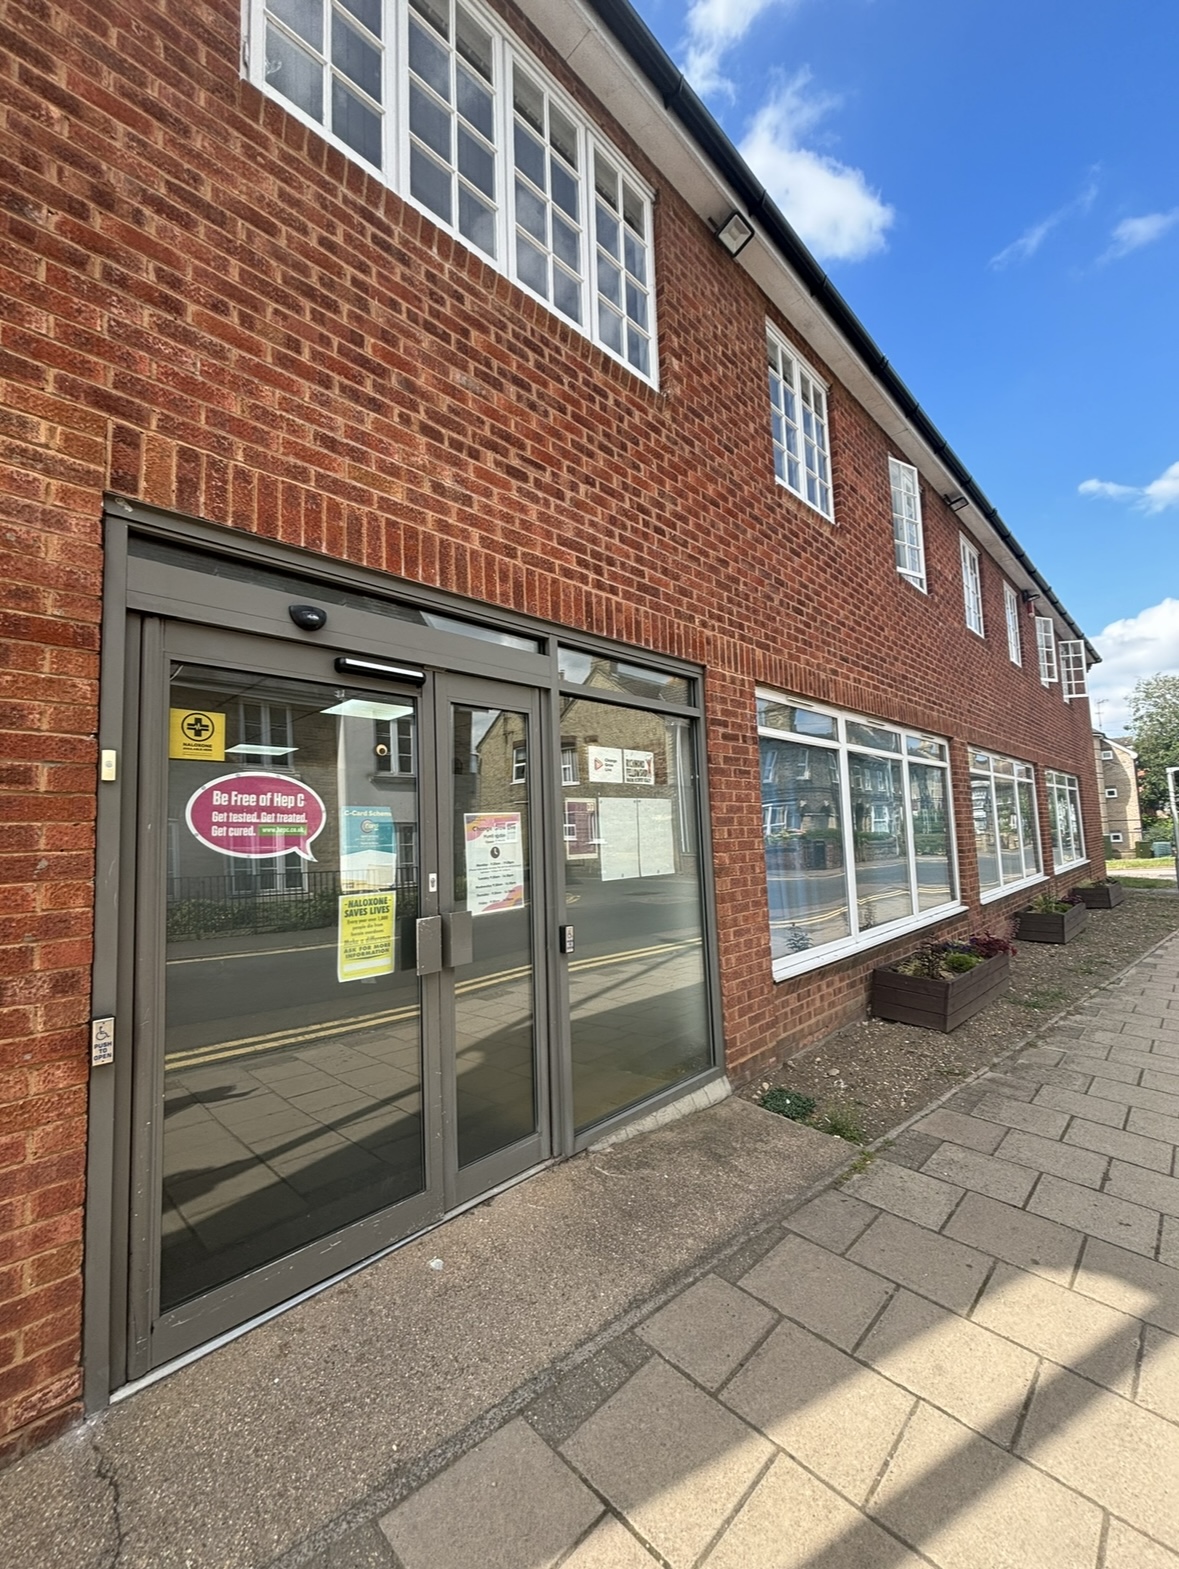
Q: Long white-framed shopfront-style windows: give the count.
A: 3